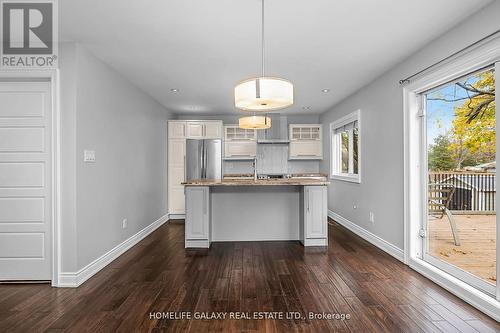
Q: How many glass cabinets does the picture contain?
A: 2